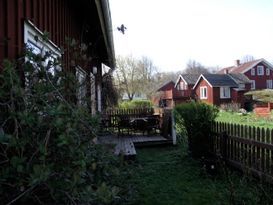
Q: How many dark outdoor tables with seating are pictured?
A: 1